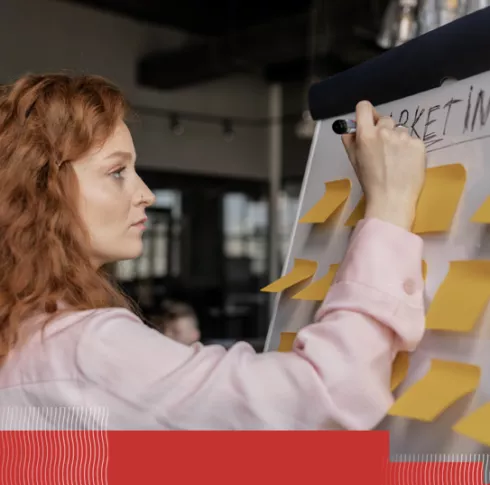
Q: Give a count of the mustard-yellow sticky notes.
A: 12